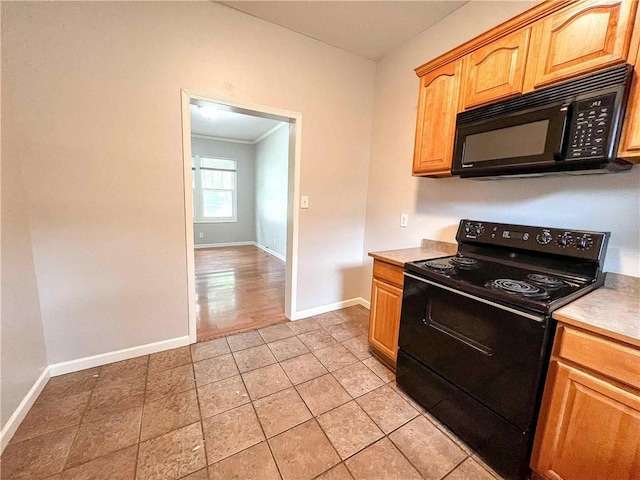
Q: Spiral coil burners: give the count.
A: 4